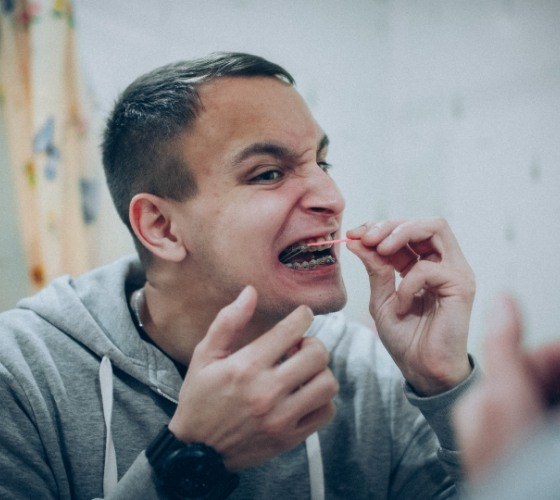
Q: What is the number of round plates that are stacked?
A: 0